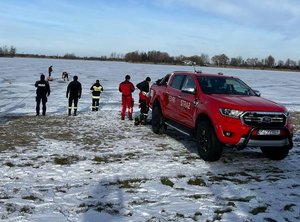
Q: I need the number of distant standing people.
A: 2